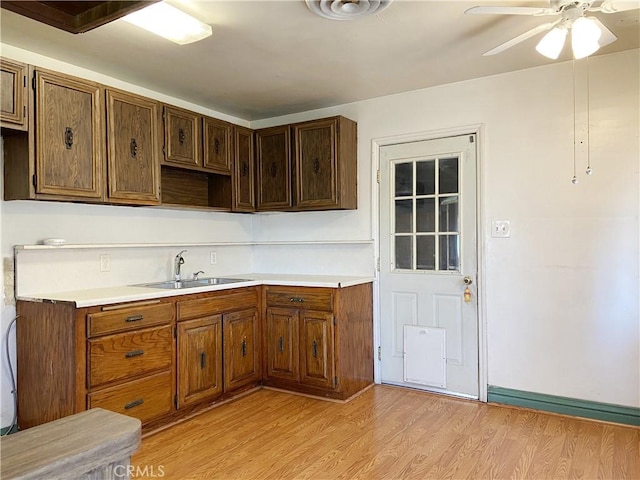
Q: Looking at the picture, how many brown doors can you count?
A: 12